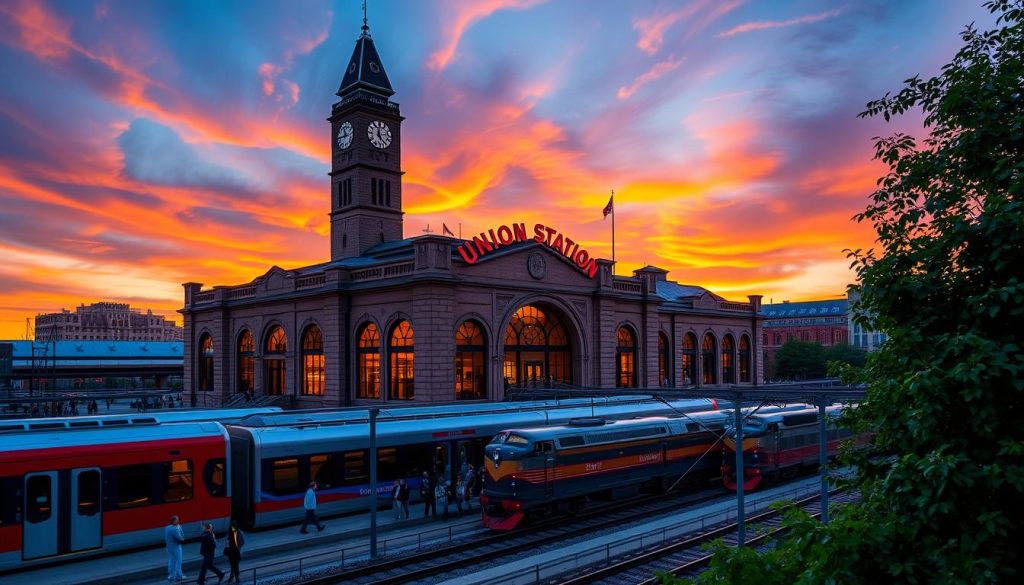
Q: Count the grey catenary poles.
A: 3